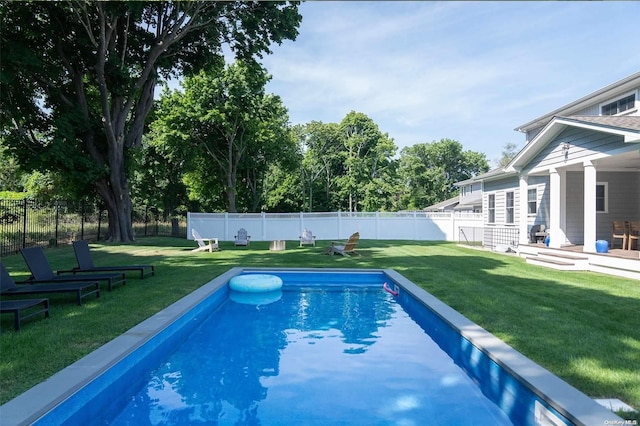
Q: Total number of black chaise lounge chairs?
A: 4